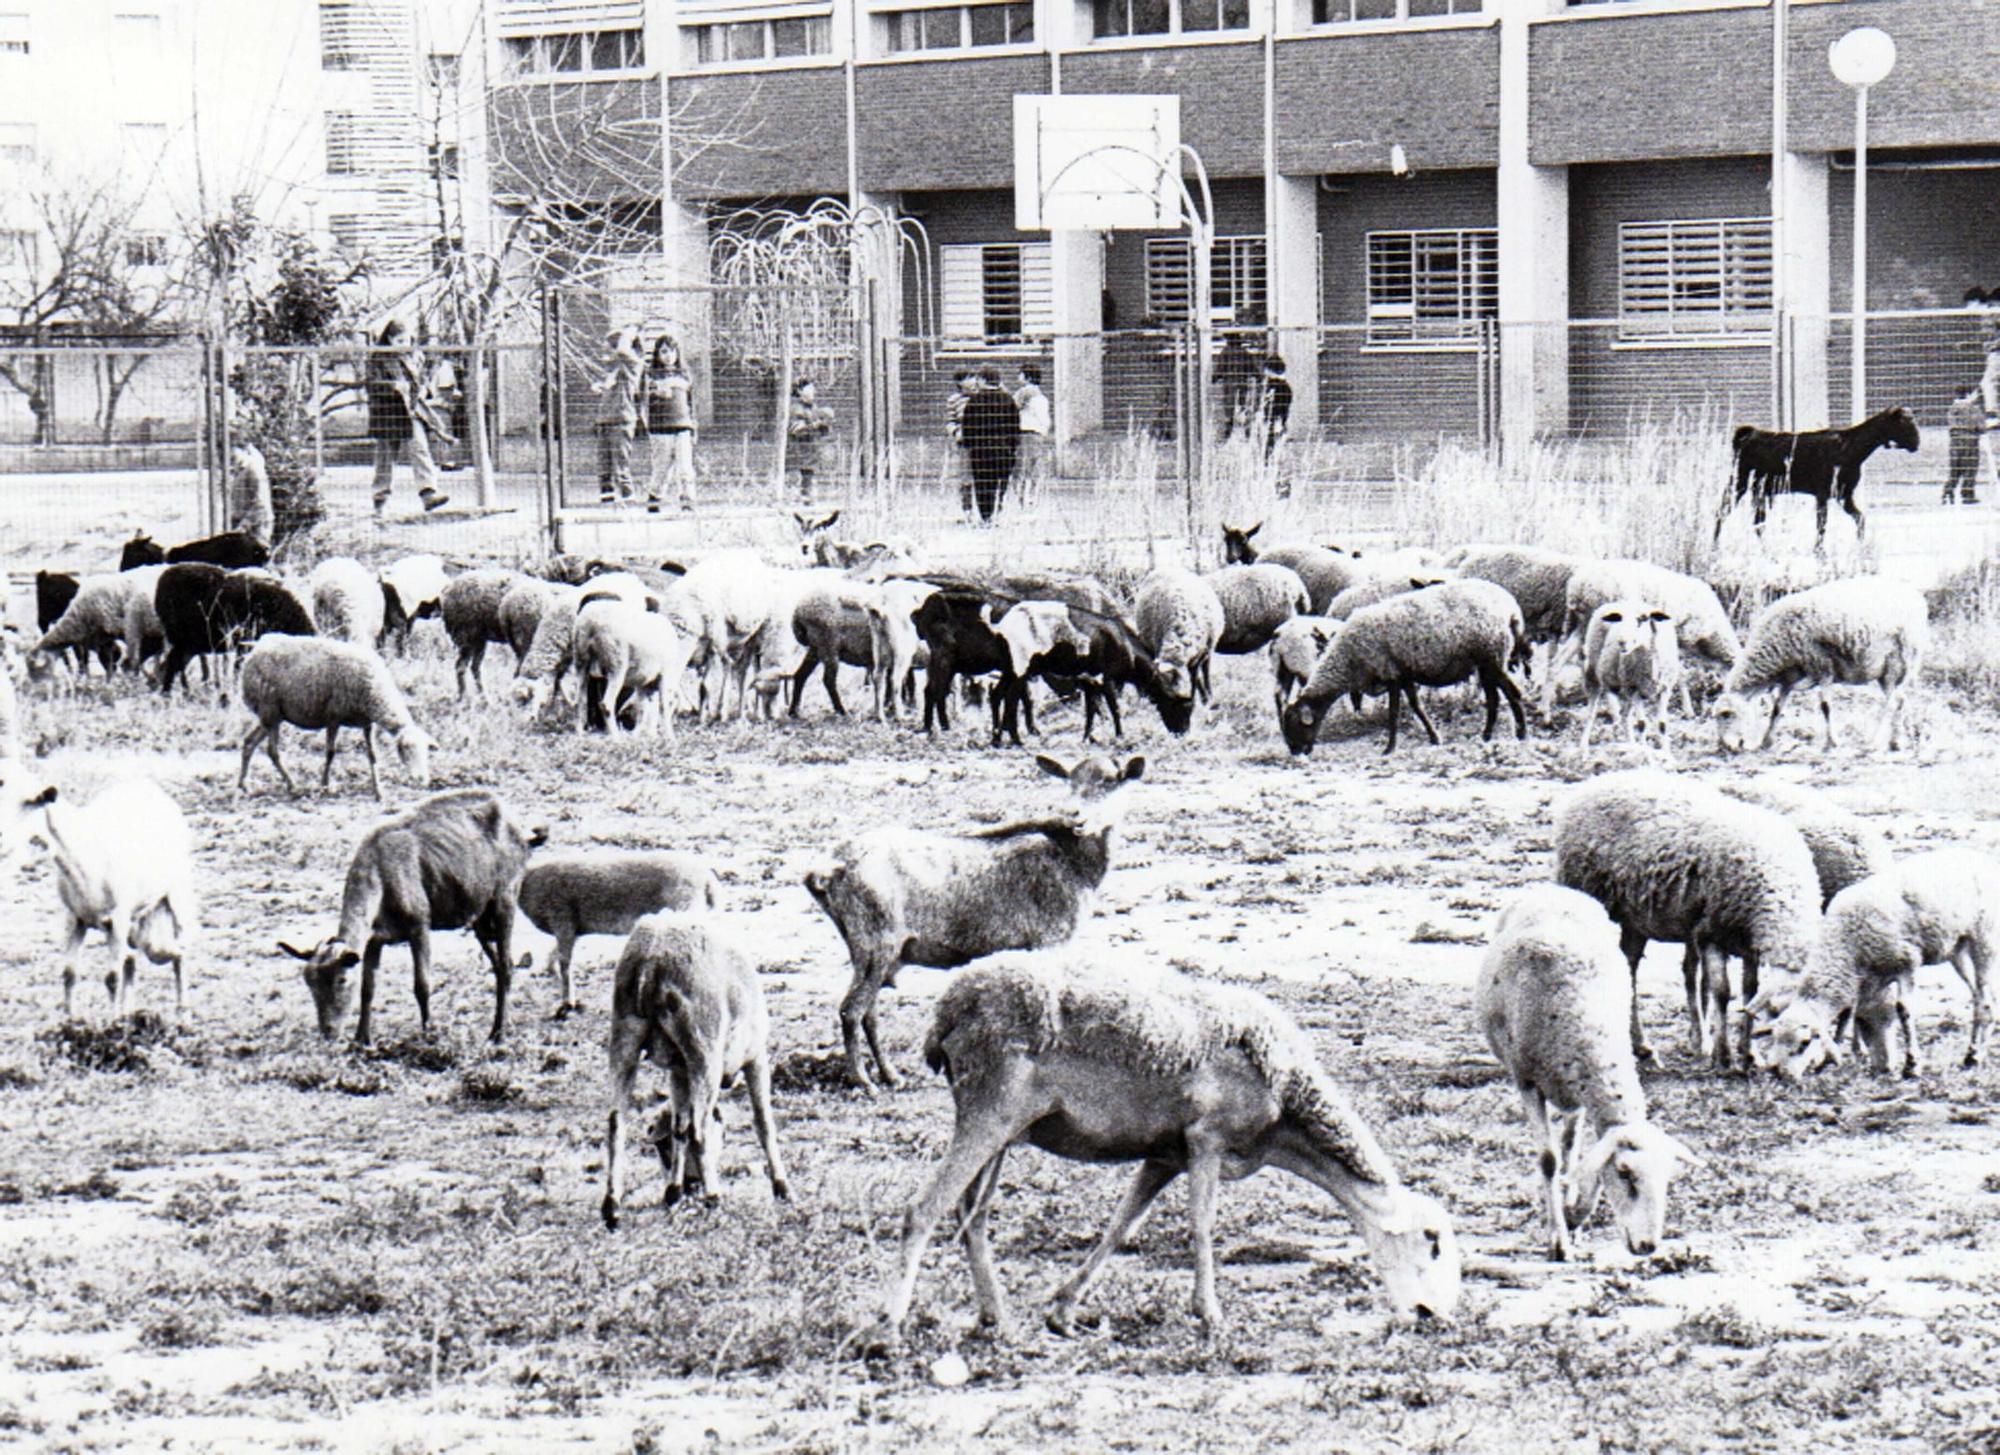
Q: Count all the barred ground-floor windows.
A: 4